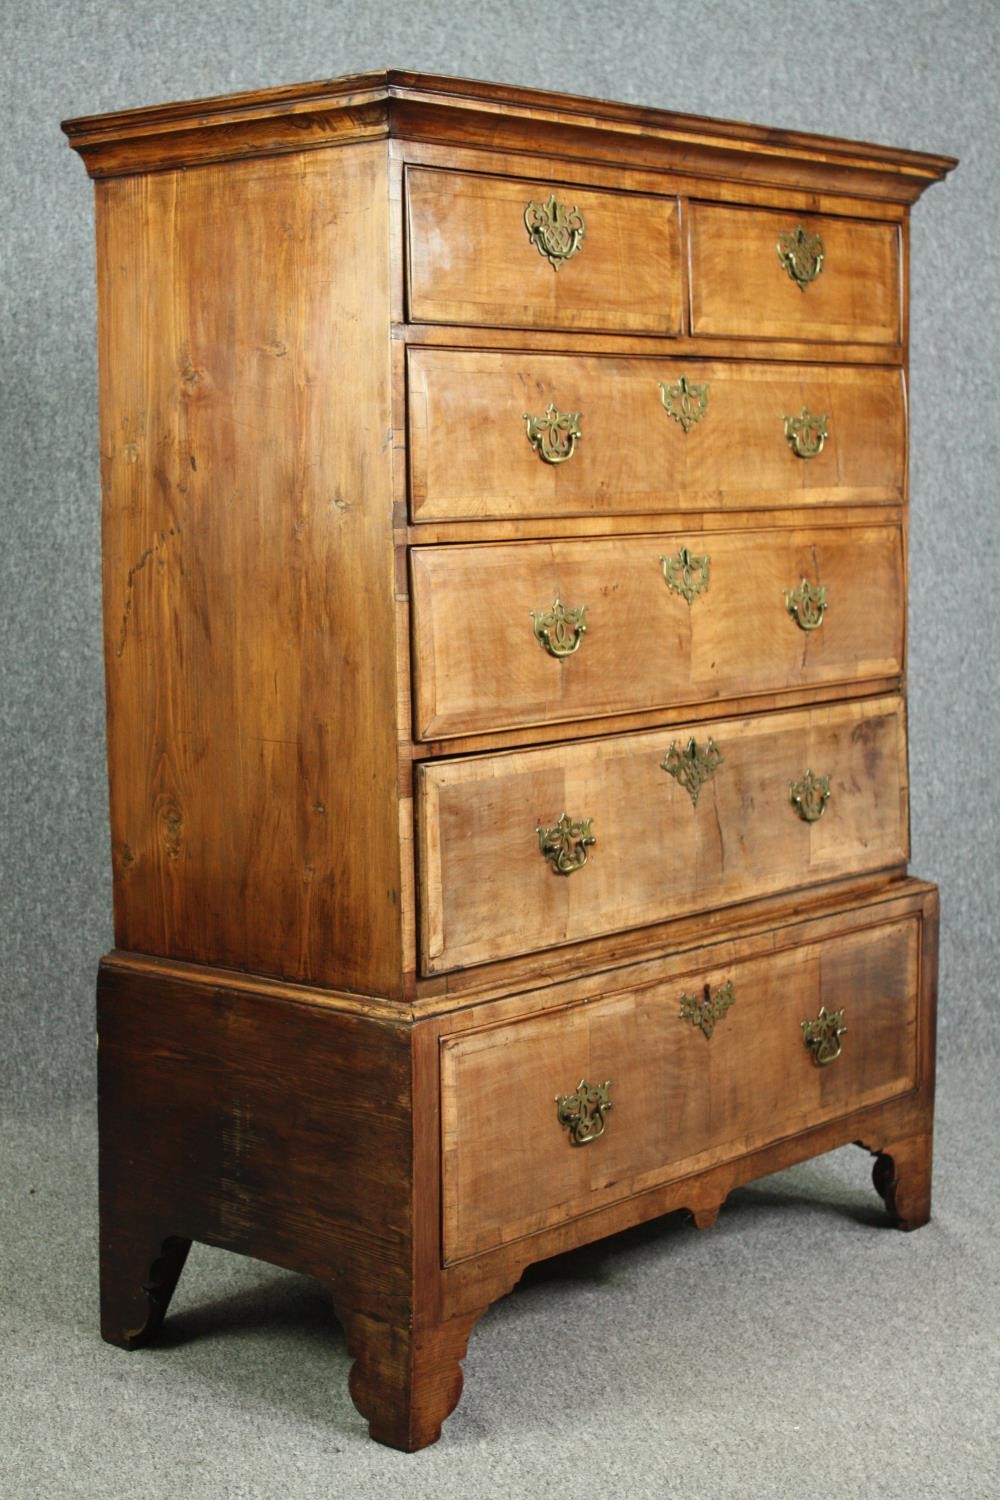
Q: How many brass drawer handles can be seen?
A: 10